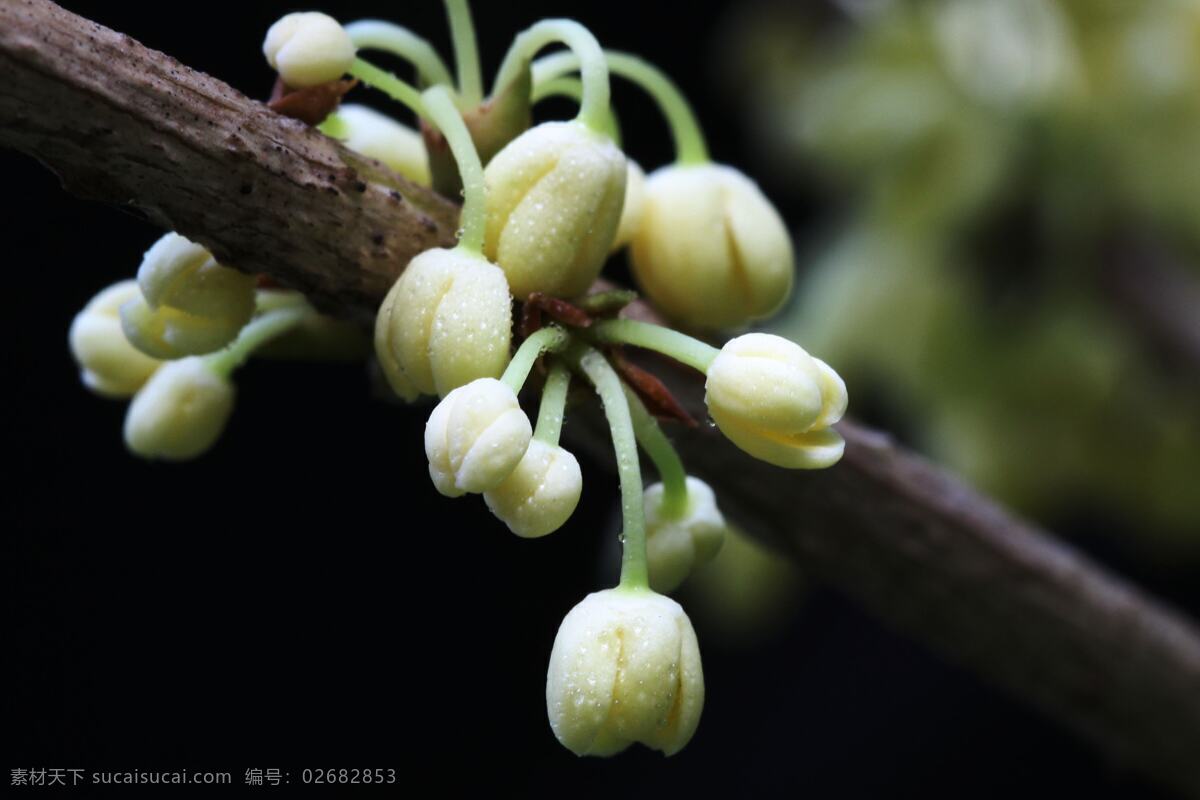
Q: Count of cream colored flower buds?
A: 14